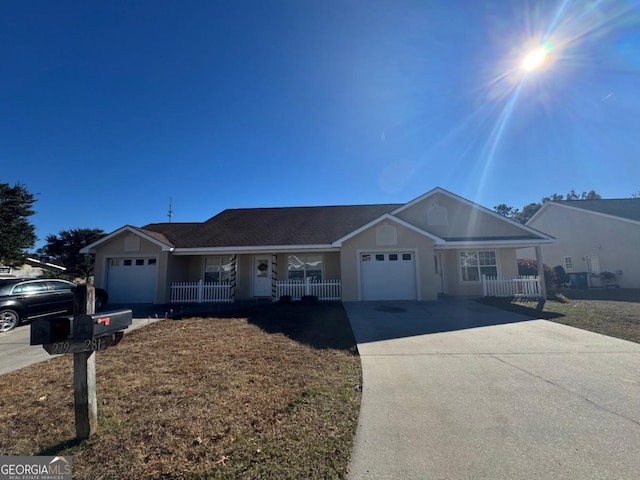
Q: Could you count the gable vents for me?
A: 3